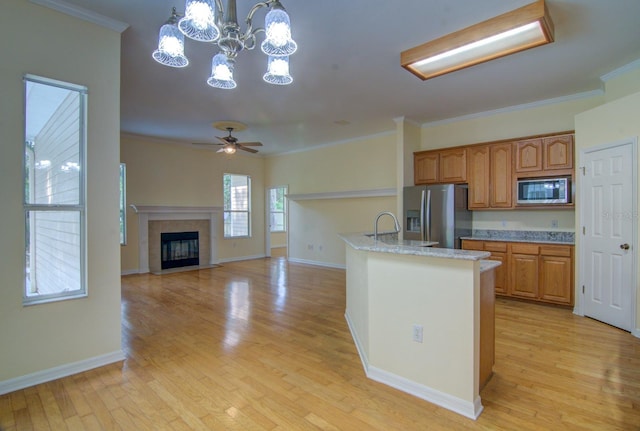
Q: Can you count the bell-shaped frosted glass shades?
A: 5